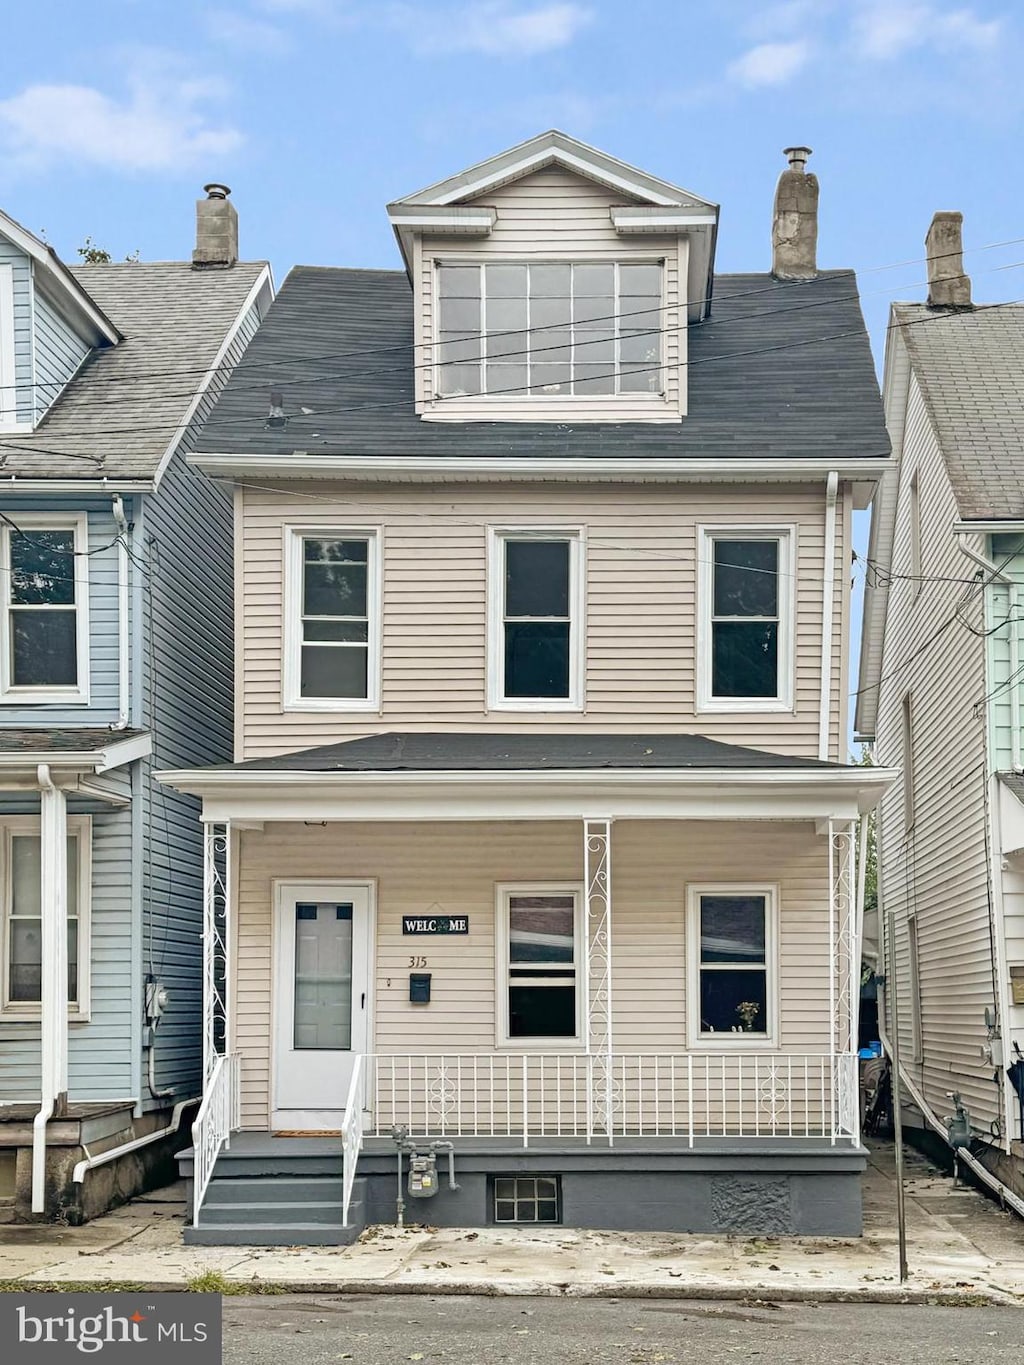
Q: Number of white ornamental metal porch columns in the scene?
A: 3